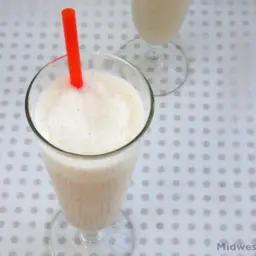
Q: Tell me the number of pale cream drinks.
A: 2